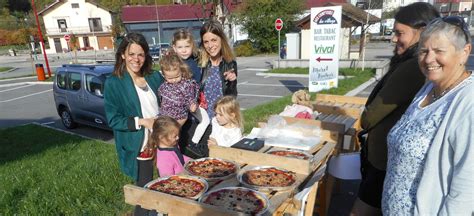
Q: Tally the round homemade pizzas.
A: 5